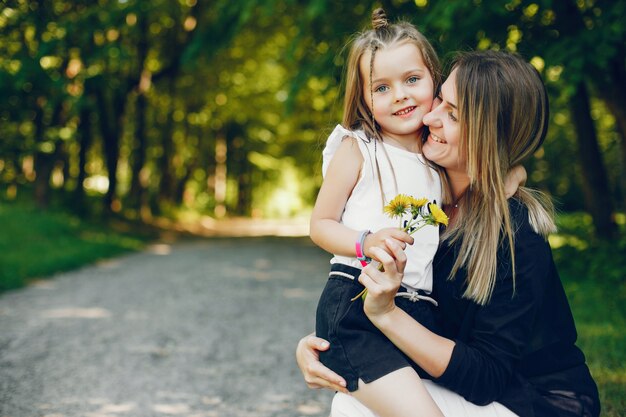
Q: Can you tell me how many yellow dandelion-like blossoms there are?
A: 3